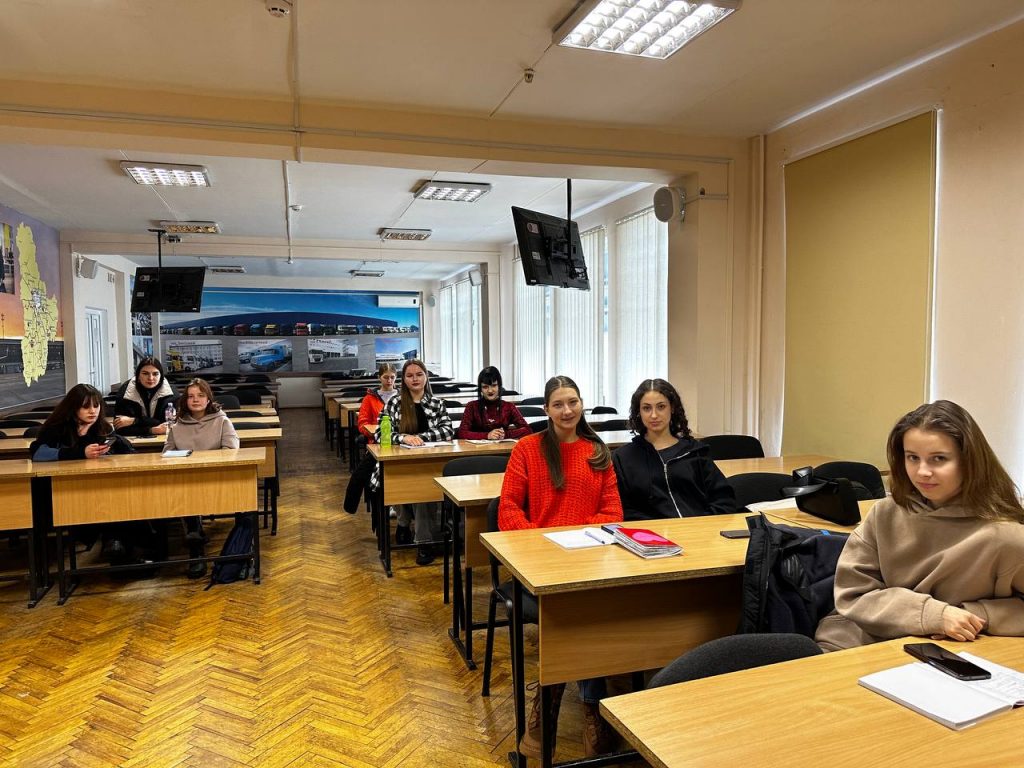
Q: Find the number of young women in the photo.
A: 9